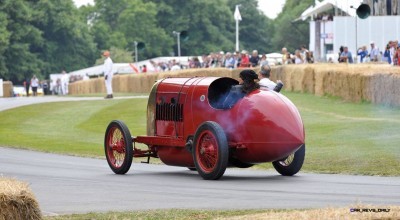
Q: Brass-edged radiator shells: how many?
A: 1